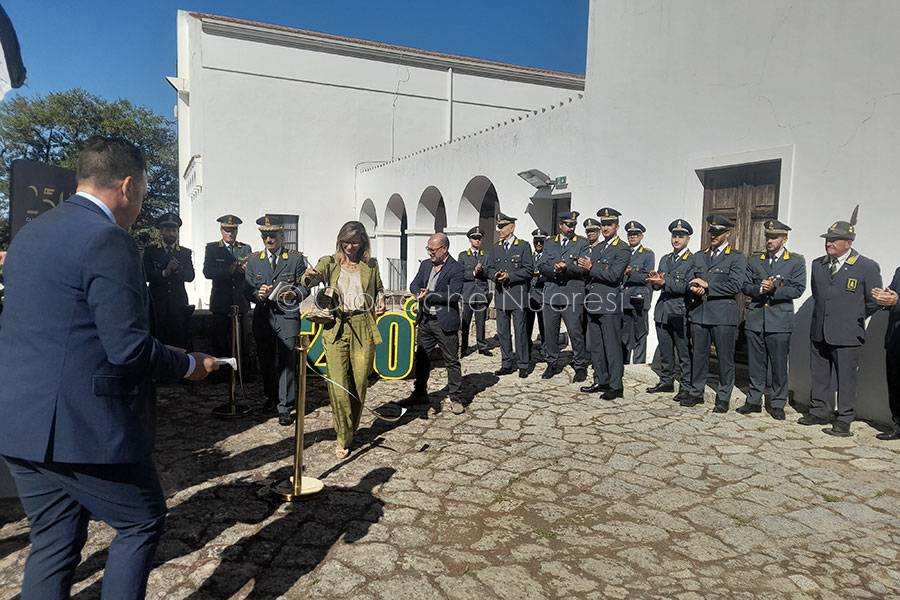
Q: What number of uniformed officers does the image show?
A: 14